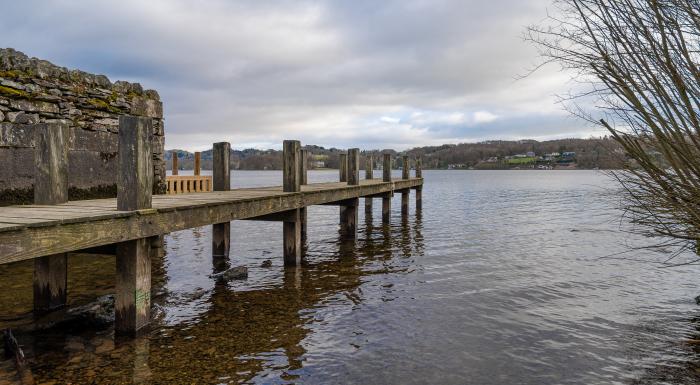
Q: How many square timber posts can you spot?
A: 11